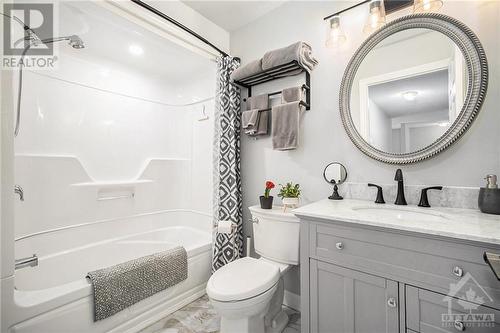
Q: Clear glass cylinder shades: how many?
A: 3